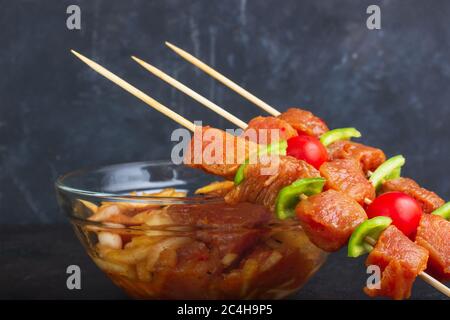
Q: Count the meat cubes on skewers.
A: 10